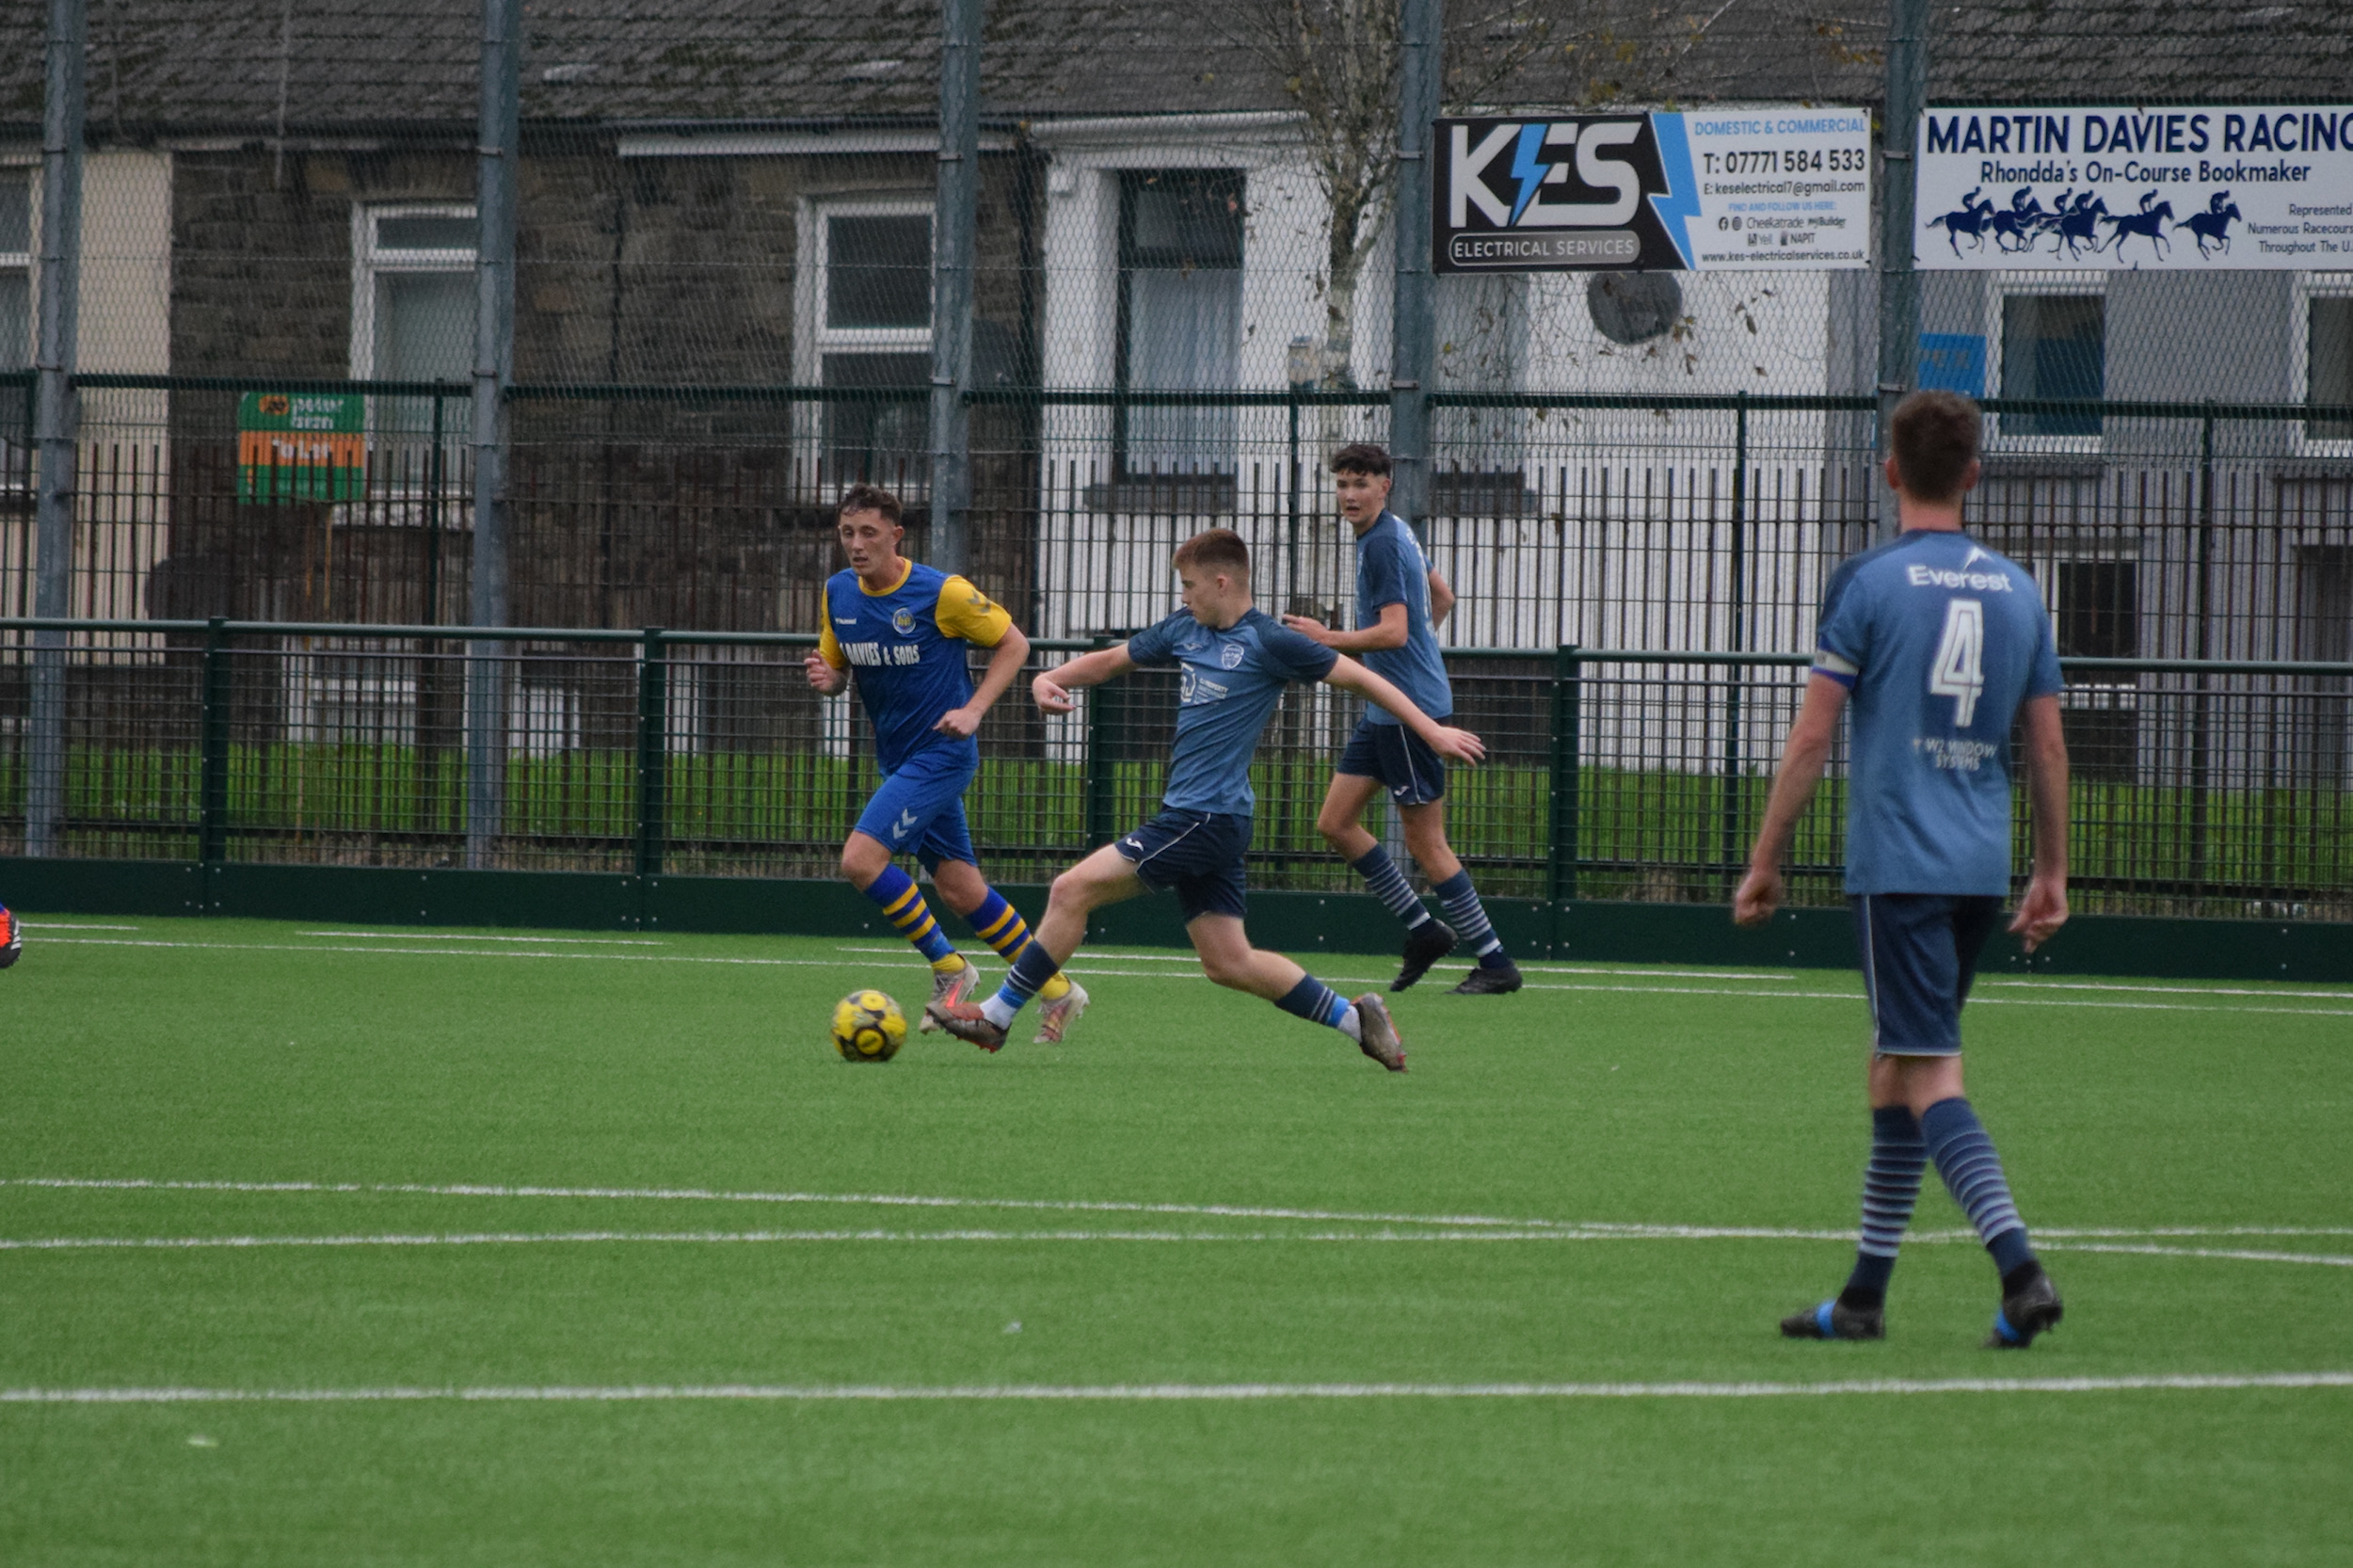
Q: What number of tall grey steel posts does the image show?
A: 5